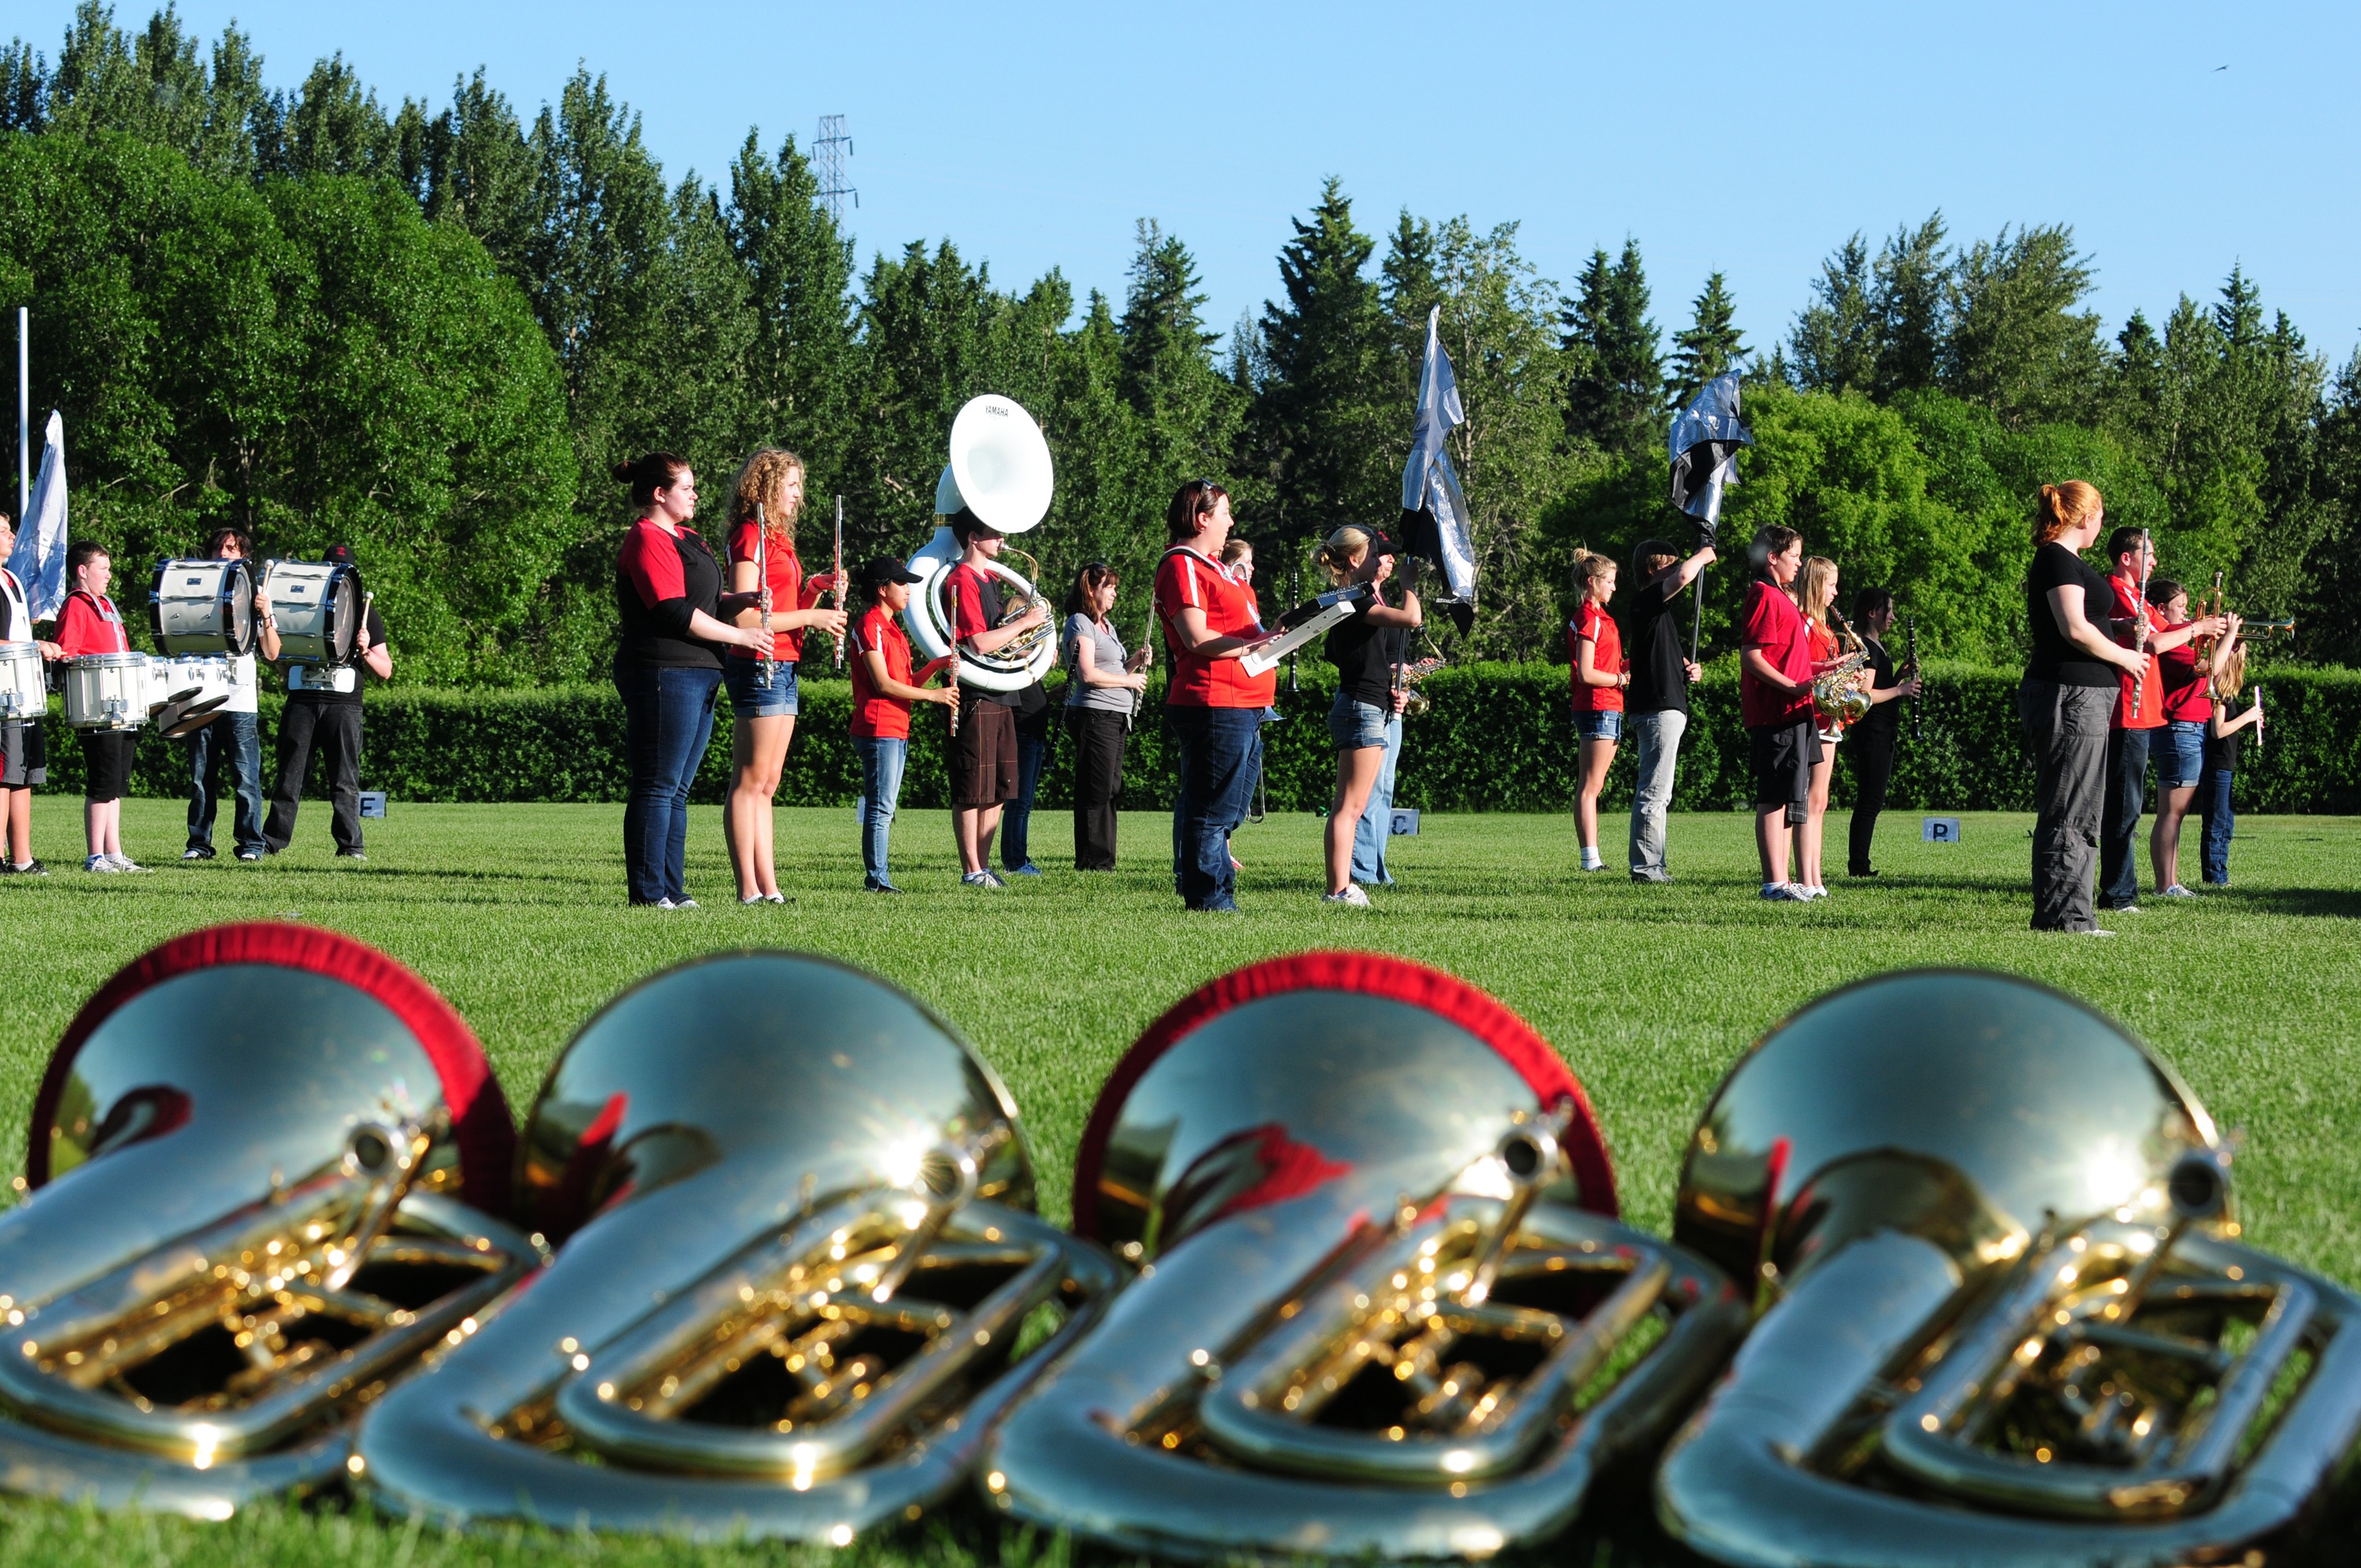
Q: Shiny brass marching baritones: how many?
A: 4